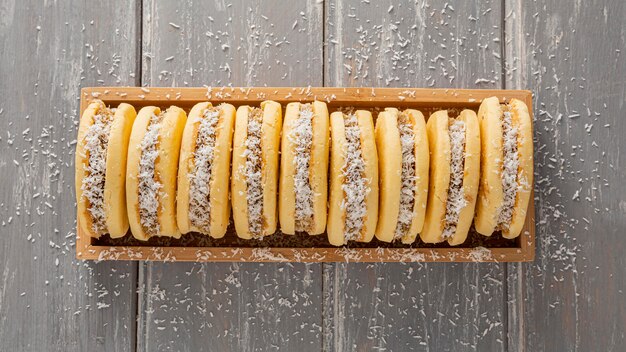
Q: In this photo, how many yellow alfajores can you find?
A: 9